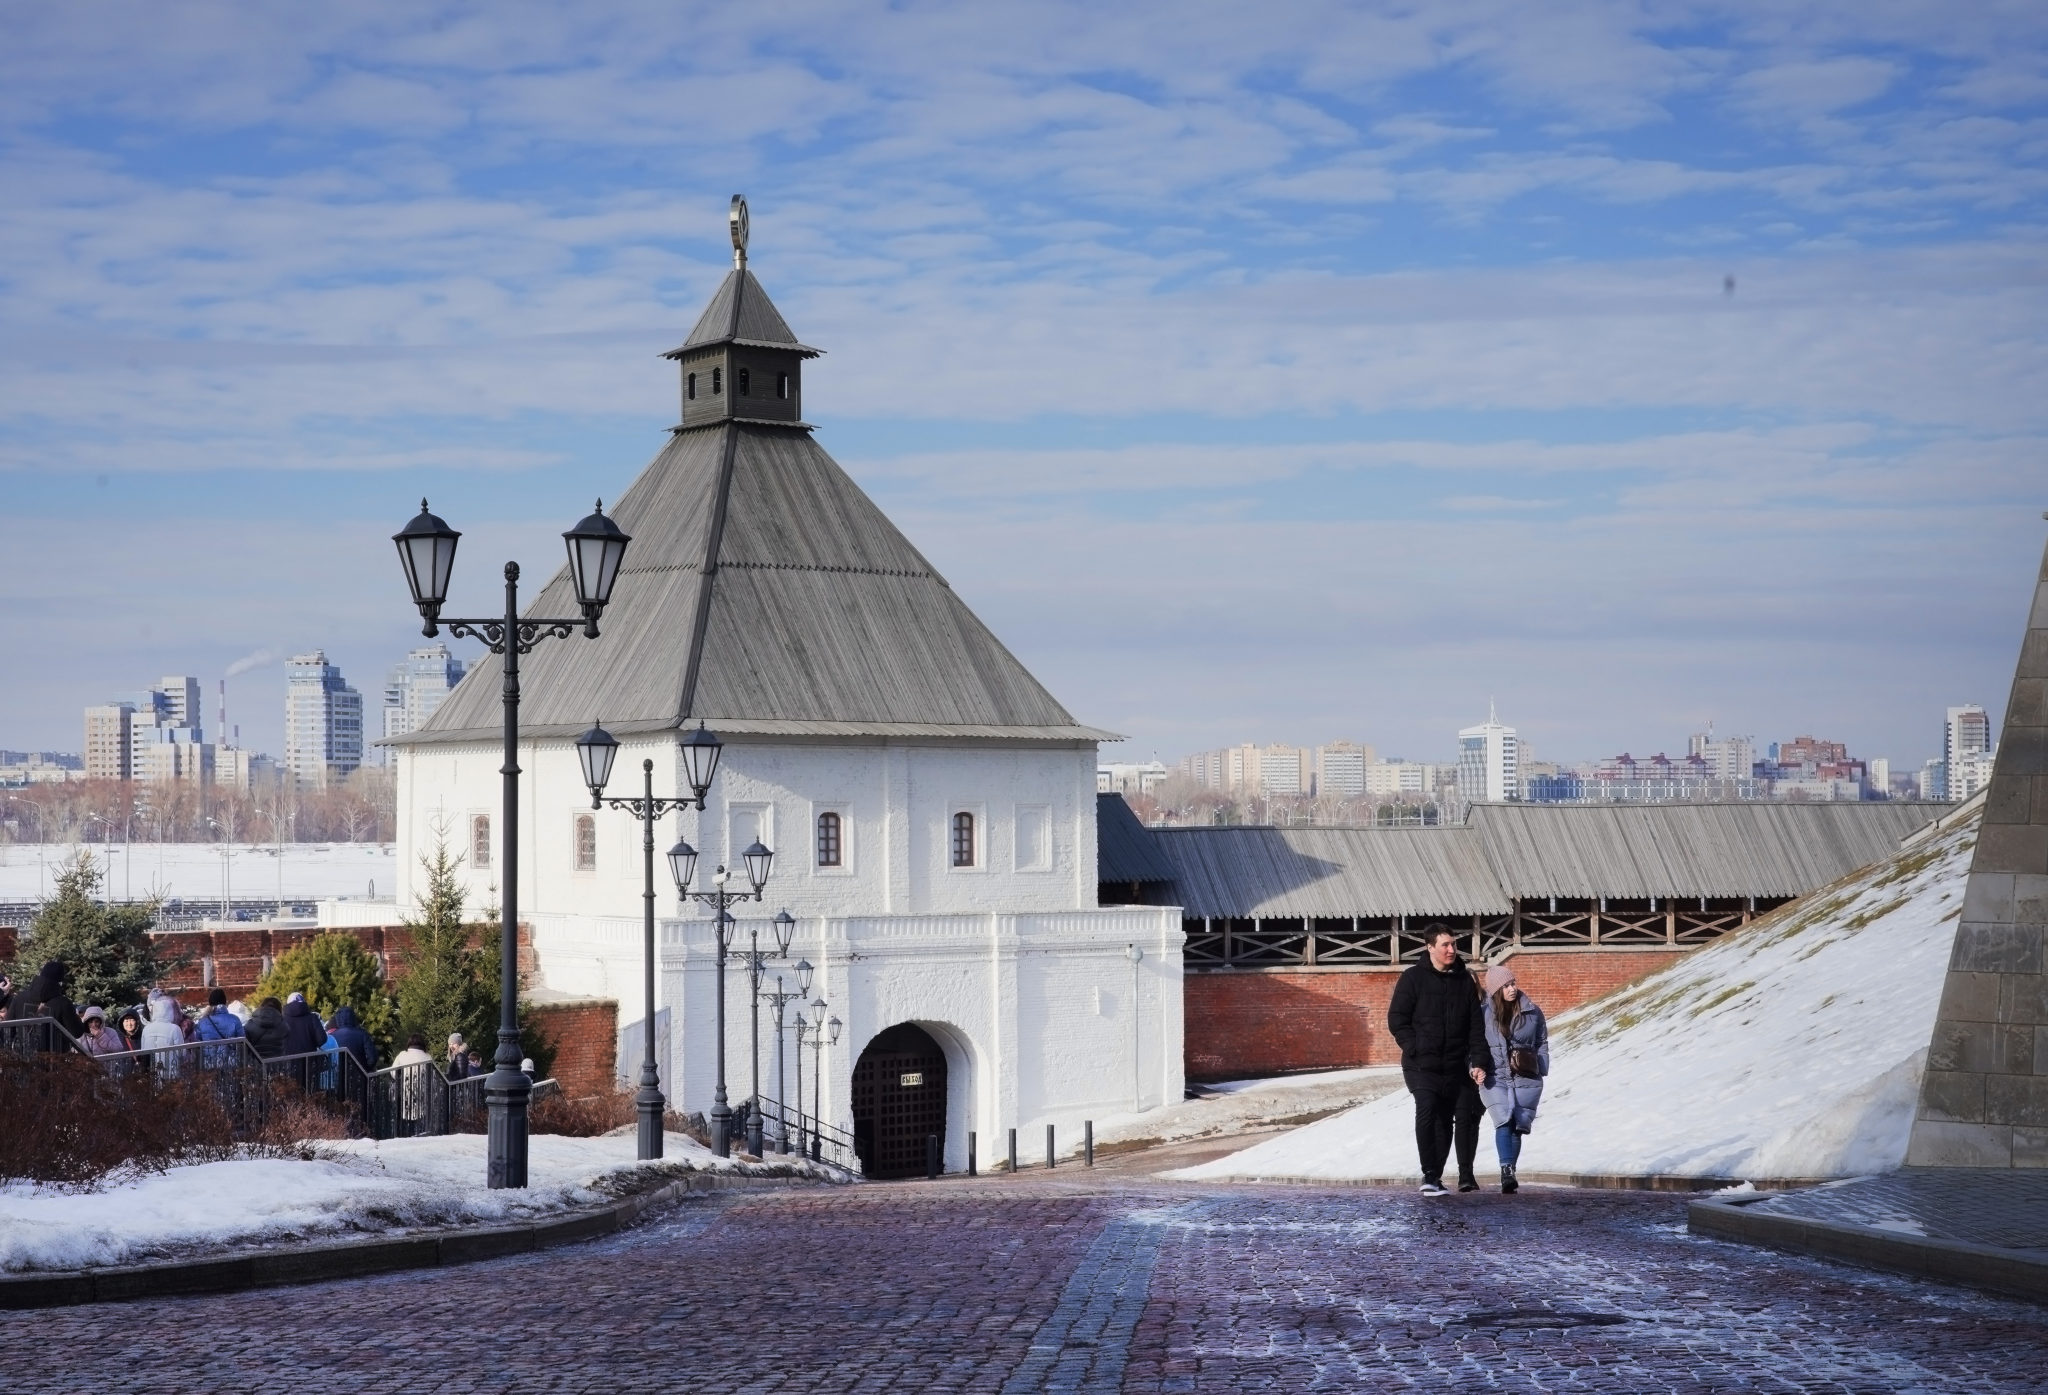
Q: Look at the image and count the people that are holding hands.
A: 2